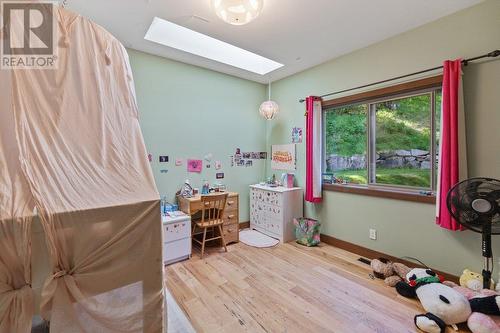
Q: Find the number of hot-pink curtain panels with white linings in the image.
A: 2